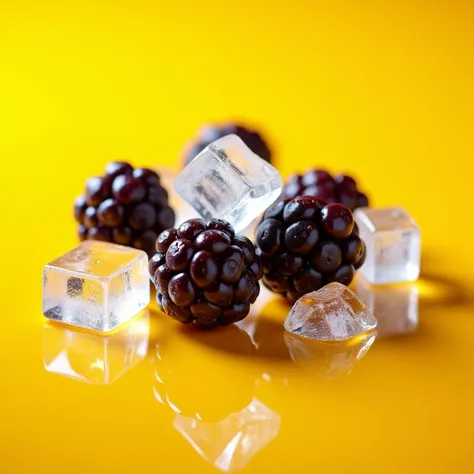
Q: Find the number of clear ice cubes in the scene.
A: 4